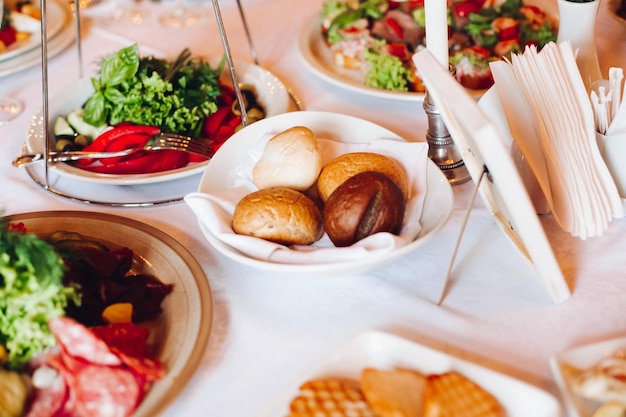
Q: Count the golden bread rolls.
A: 2